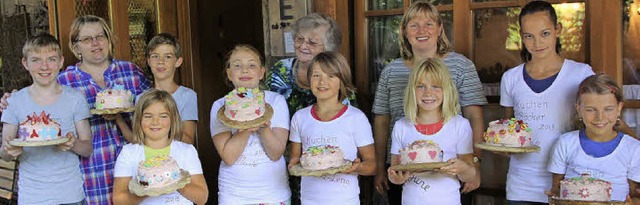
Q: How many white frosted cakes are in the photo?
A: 8